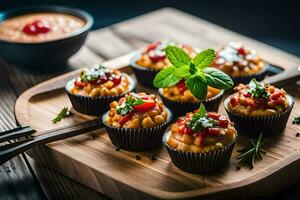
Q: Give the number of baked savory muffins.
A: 7